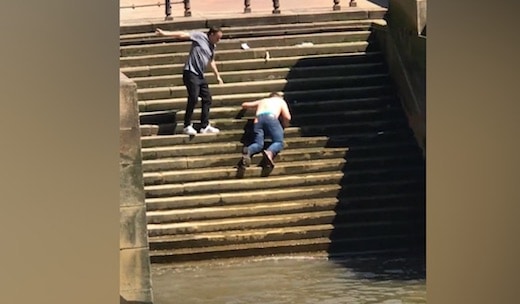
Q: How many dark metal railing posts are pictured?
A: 6